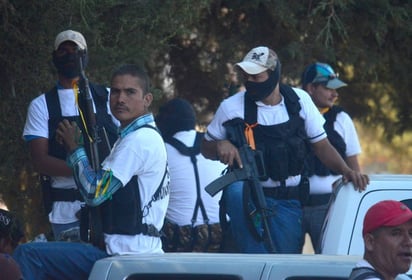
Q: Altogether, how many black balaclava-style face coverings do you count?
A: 3